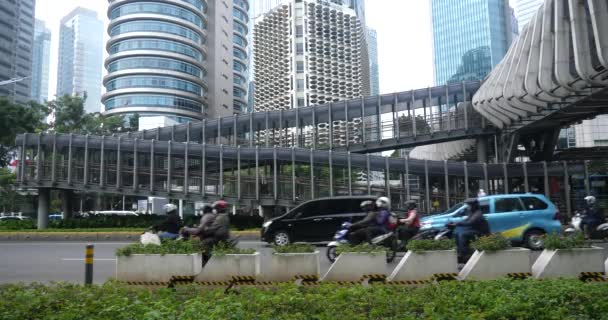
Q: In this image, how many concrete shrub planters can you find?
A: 7